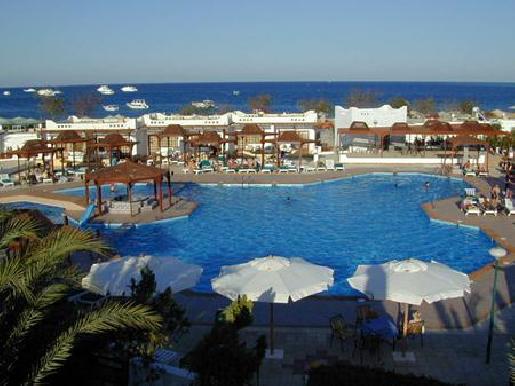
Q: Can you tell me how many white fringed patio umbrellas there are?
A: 3